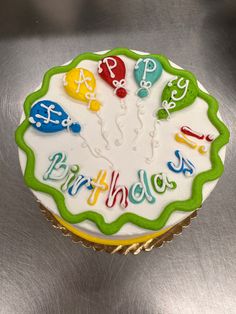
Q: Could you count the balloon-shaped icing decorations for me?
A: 5